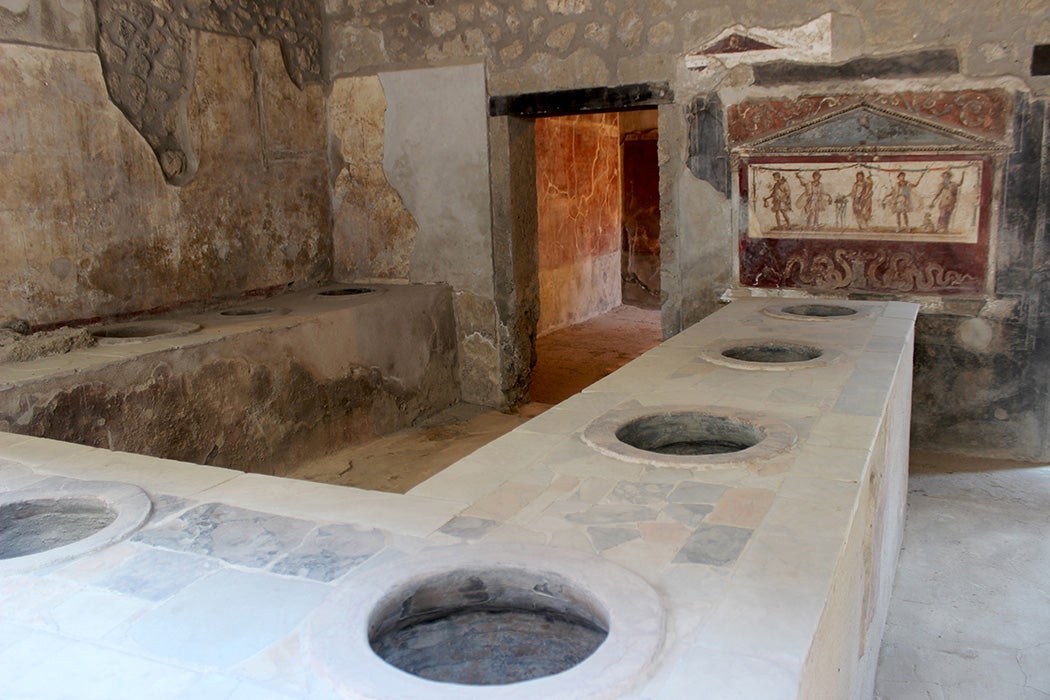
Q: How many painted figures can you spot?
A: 5